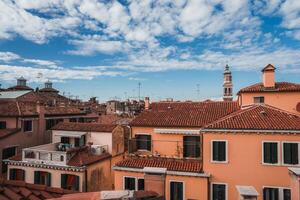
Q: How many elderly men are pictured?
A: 0